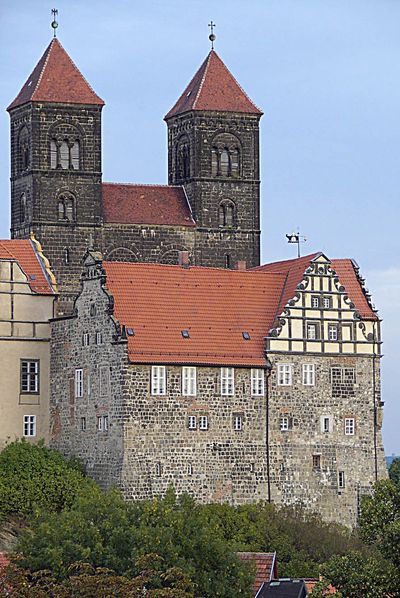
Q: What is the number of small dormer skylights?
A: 3